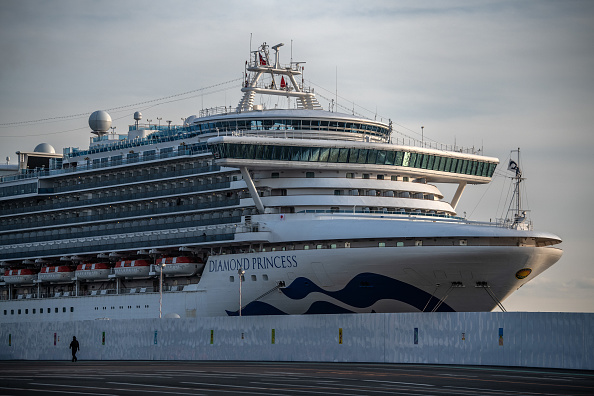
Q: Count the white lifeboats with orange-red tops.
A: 5